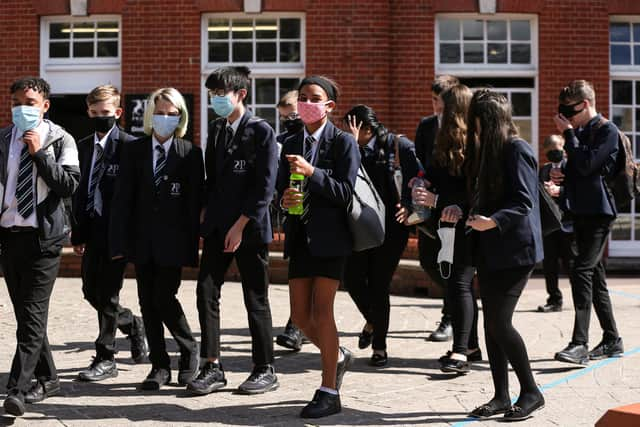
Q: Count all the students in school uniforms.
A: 12